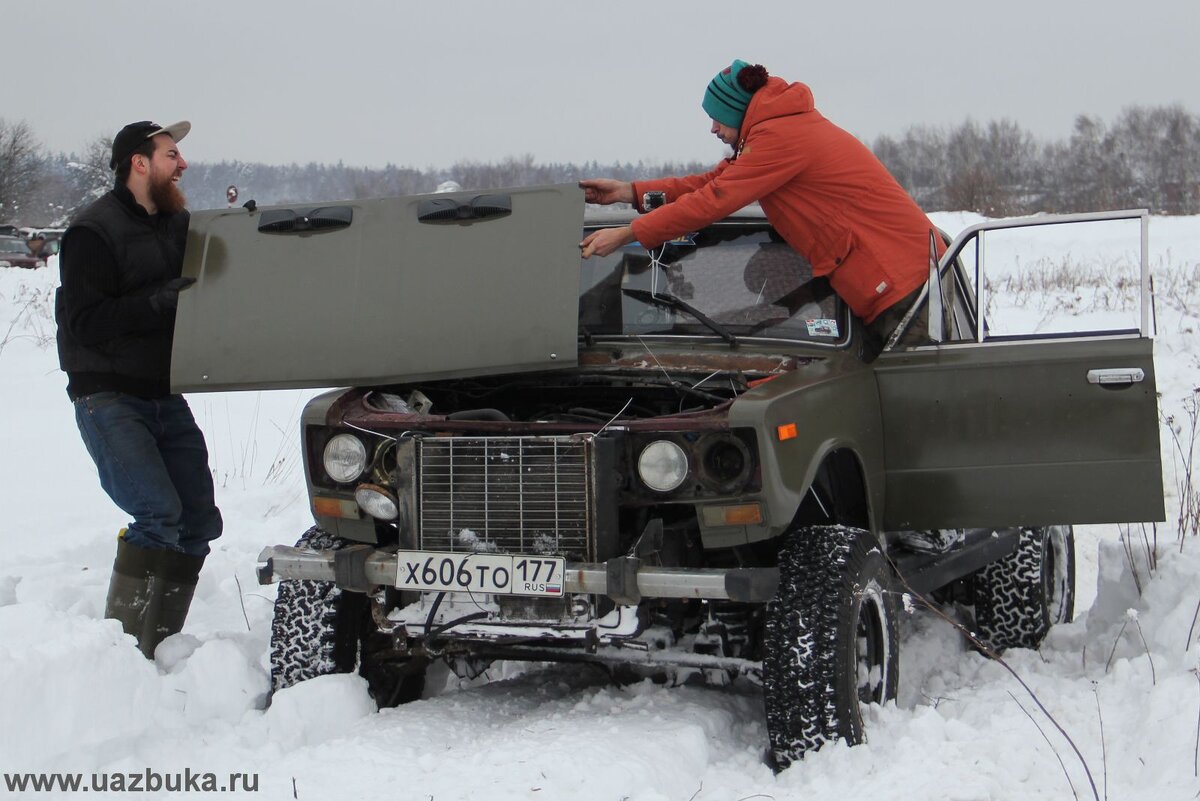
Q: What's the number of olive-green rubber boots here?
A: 2